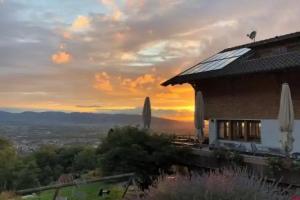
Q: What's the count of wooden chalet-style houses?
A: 1